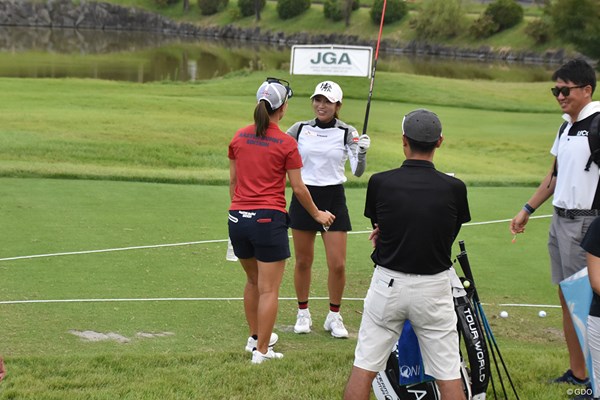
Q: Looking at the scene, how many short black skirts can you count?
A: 1